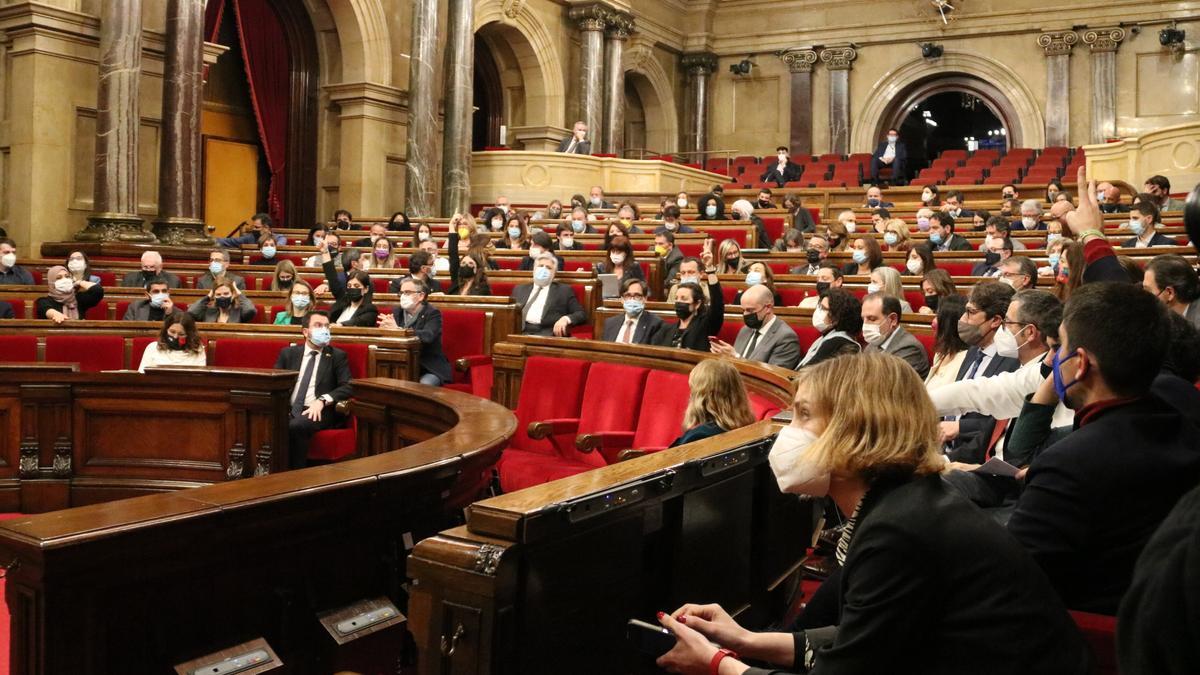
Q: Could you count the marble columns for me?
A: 11